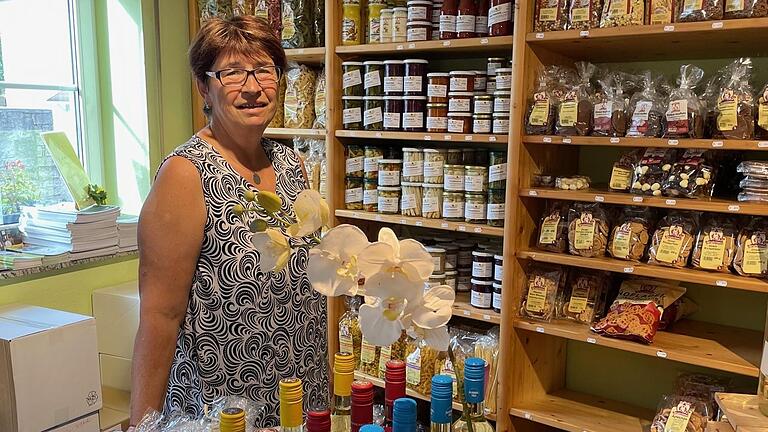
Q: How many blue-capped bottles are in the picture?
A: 4